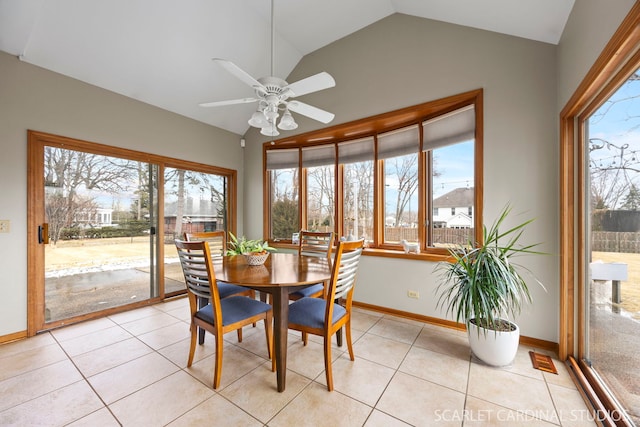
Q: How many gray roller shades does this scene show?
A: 5